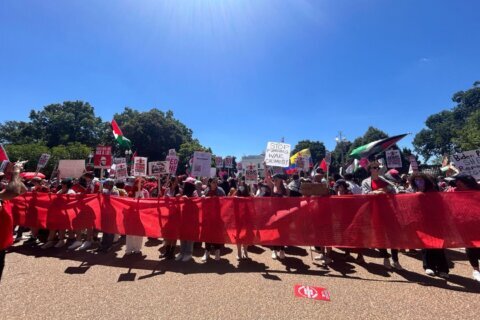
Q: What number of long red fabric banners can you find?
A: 1